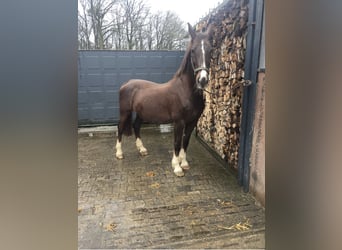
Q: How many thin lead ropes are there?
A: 1